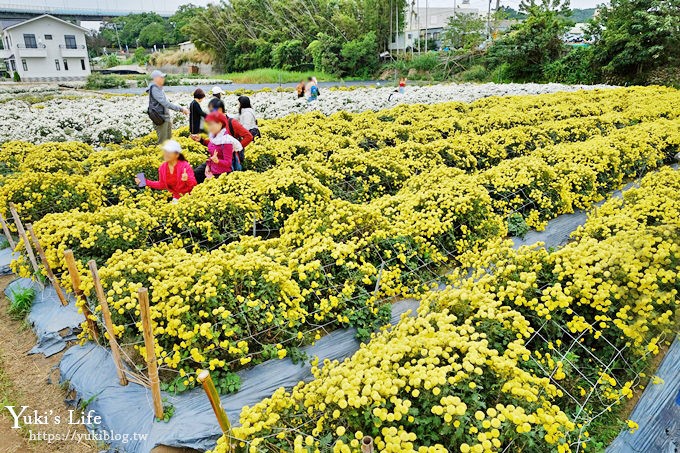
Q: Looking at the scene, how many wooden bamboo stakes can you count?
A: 8